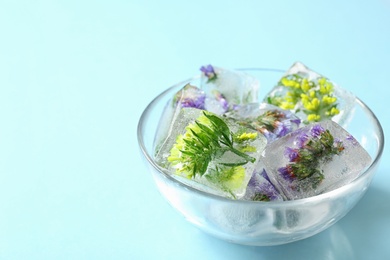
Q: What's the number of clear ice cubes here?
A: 0